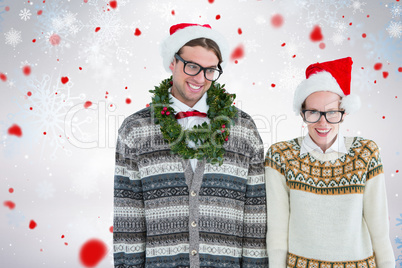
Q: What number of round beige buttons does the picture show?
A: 3